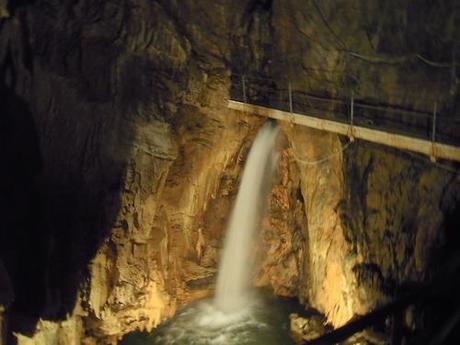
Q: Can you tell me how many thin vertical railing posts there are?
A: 4